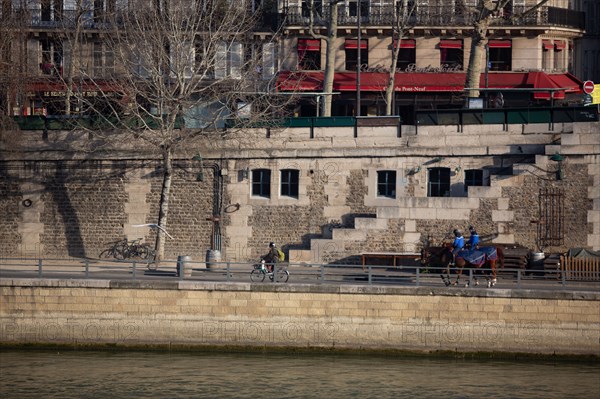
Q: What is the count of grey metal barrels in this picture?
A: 2